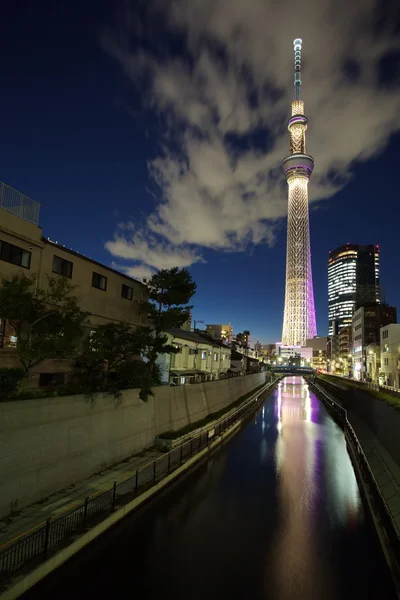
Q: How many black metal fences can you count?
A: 2